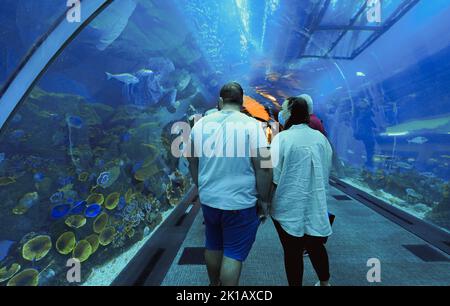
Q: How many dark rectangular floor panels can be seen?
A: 3